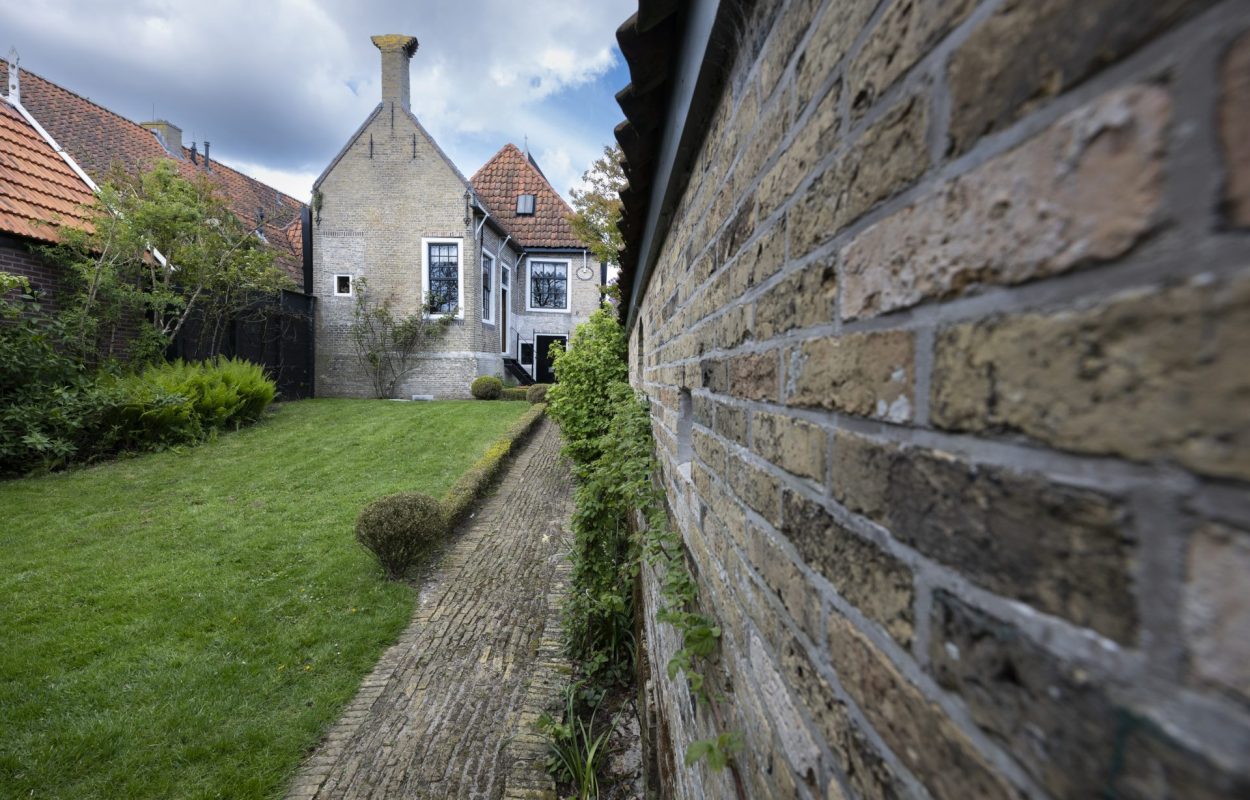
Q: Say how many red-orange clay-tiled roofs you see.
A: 3